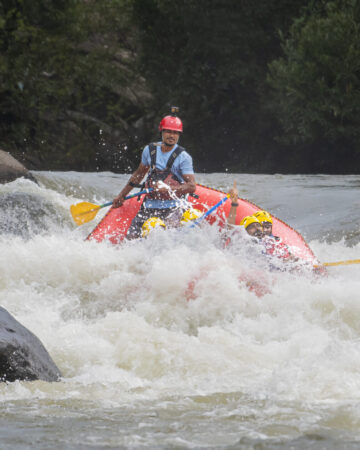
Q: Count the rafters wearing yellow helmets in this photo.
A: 4